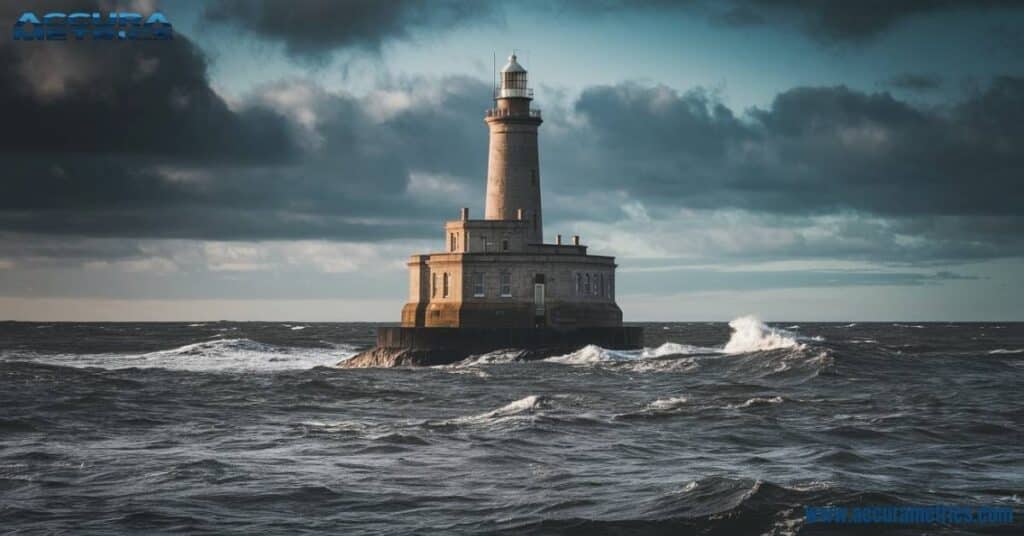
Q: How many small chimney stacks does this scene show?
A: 4